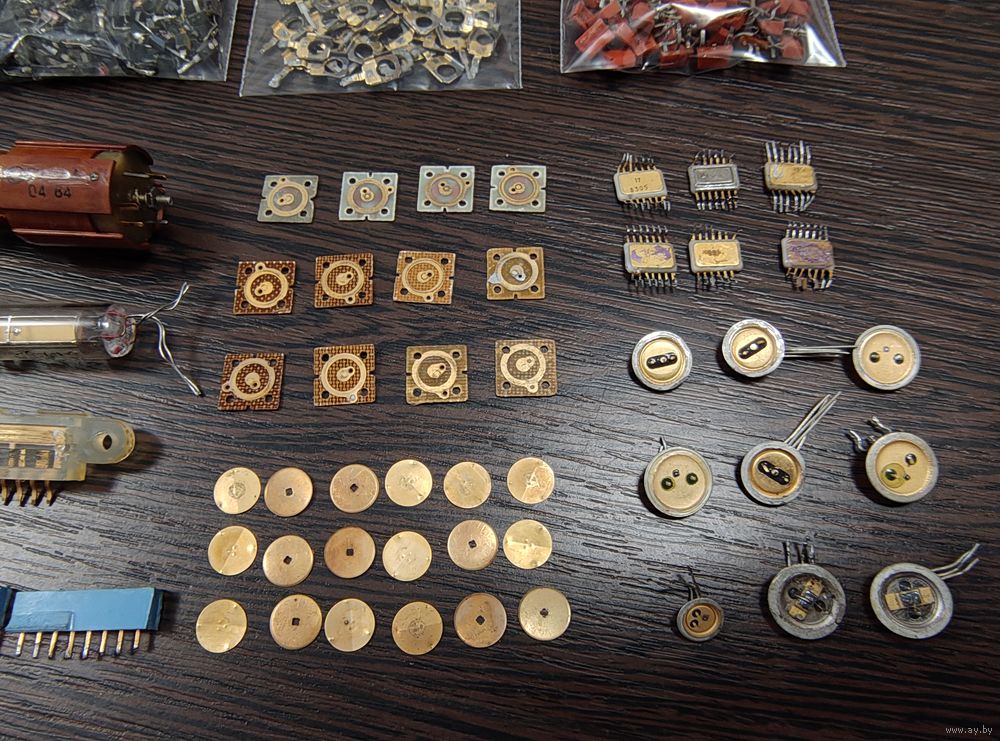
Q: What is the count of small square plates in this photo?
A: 12